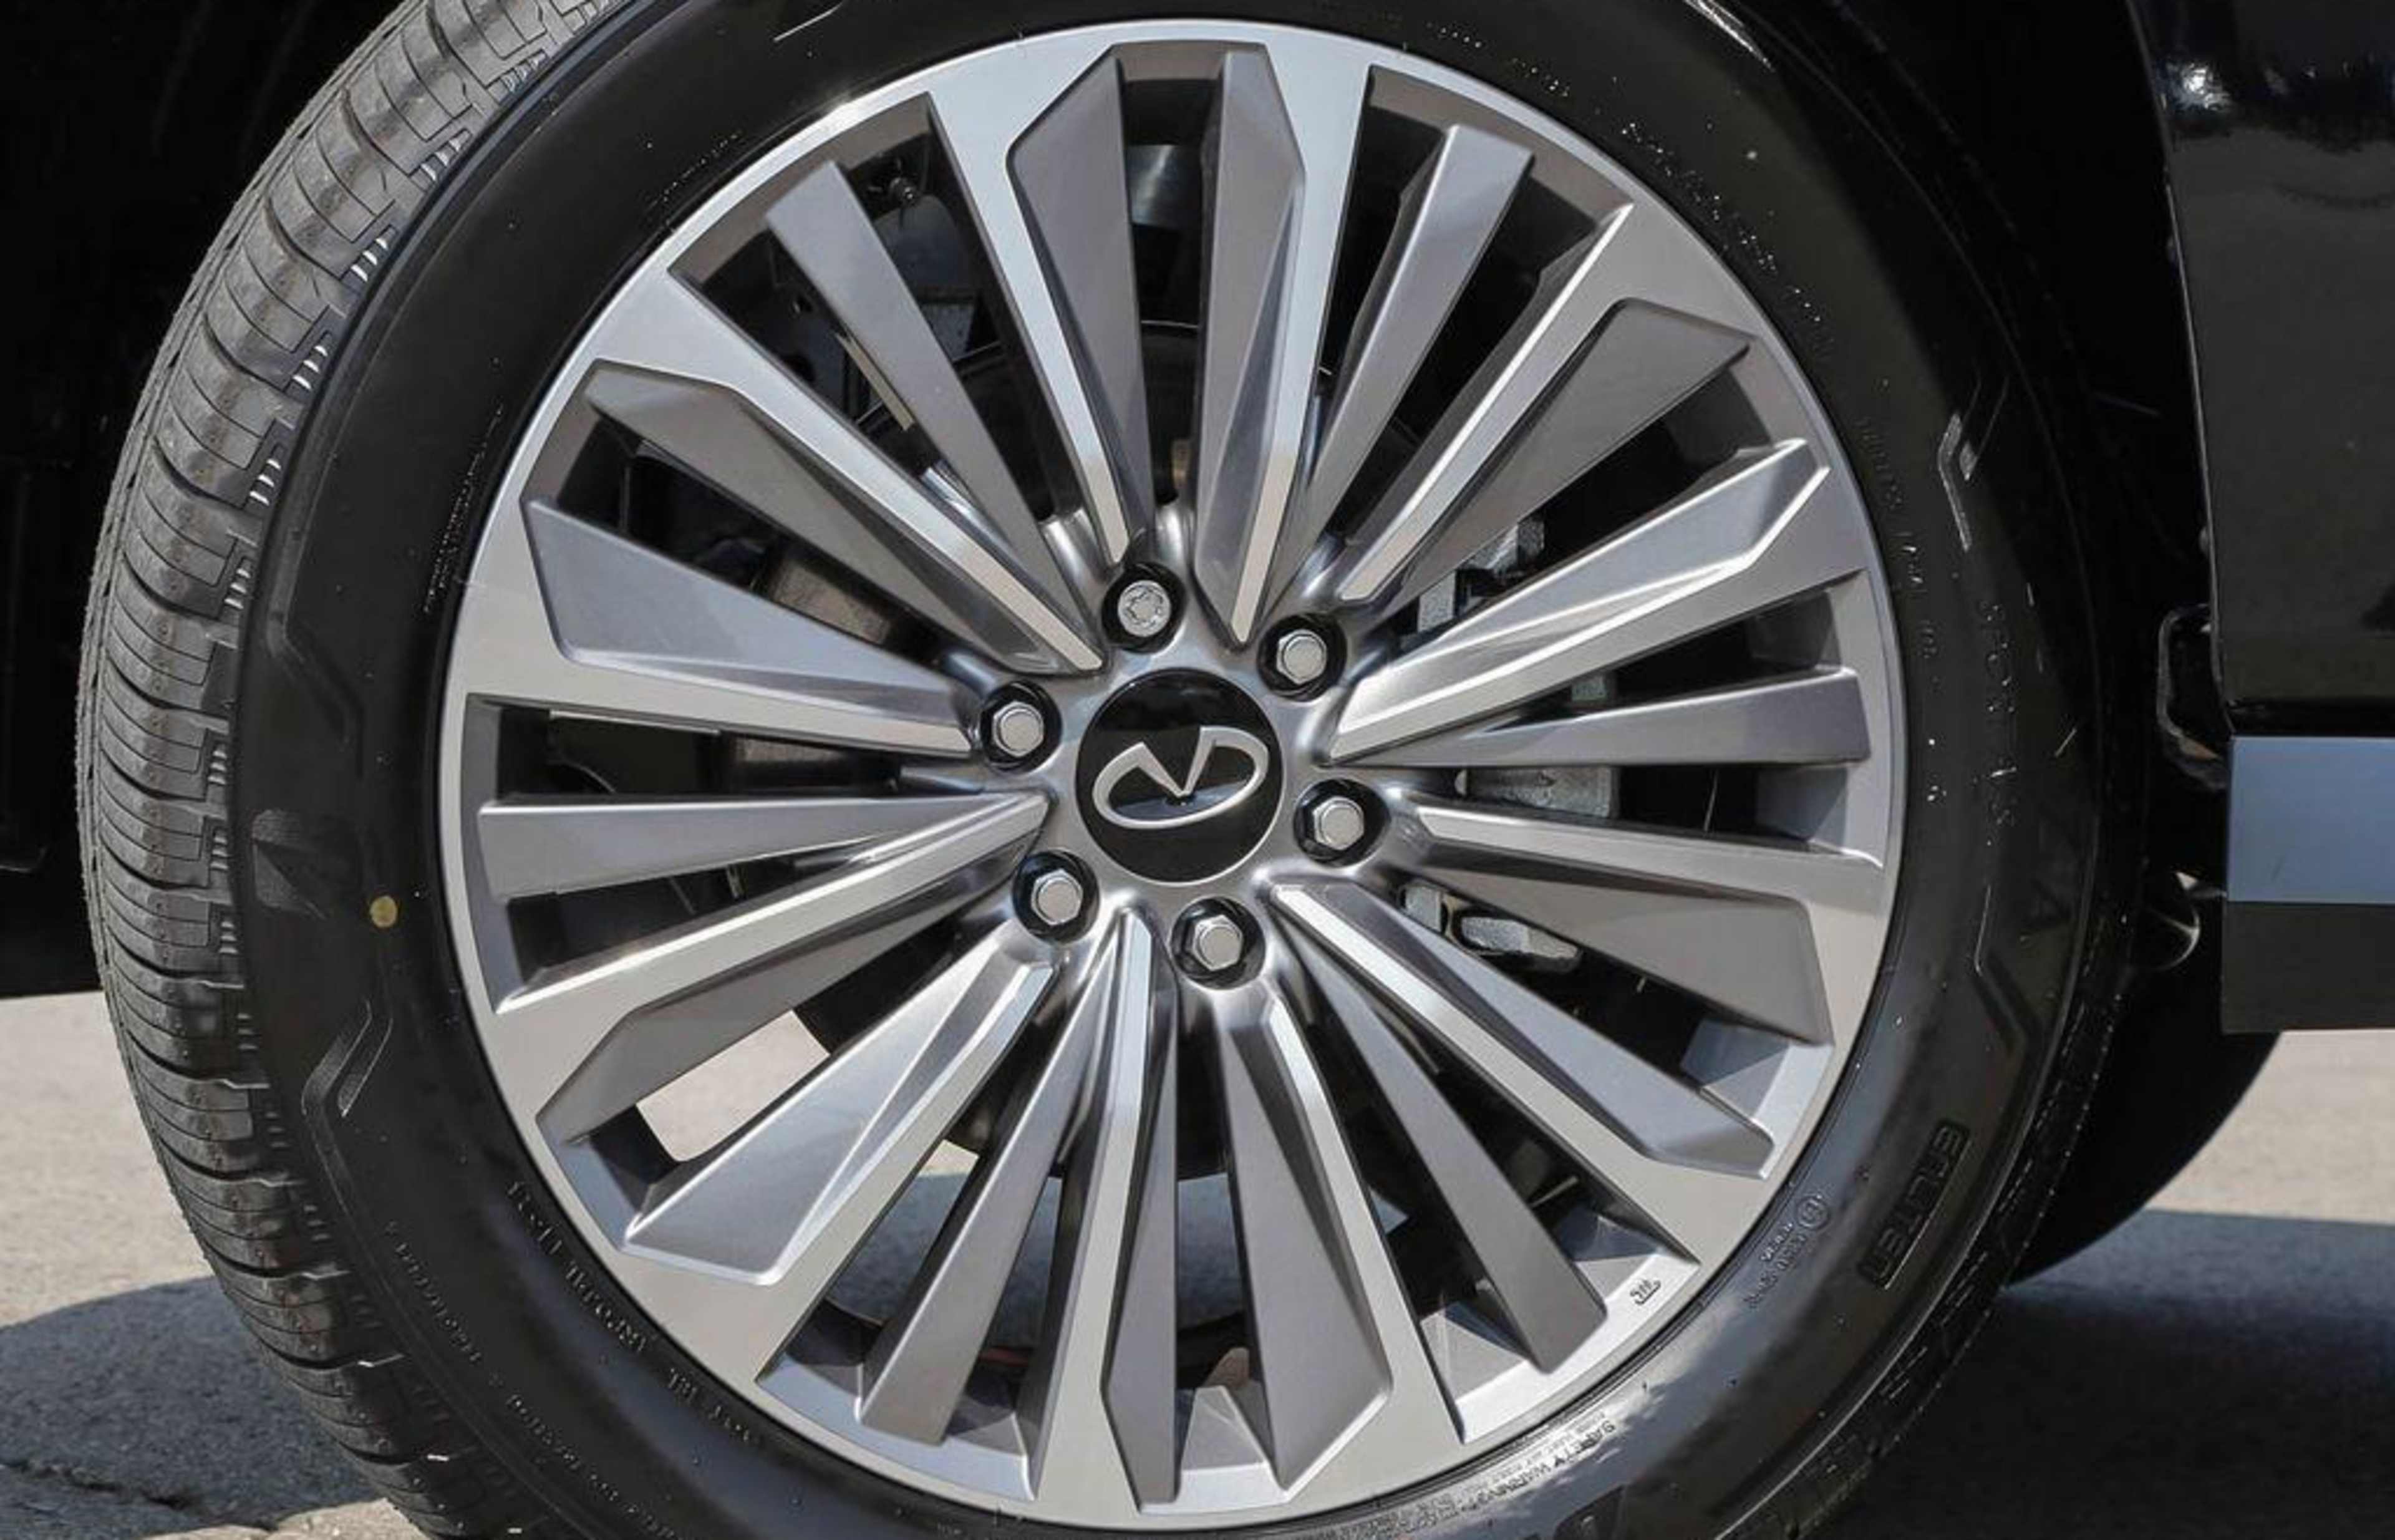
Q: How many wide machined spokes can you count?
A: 12